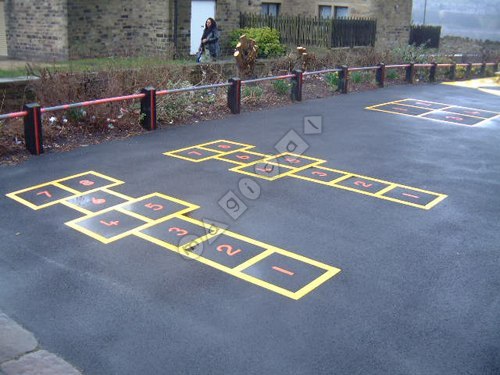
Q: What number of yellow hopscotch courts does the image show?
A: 2